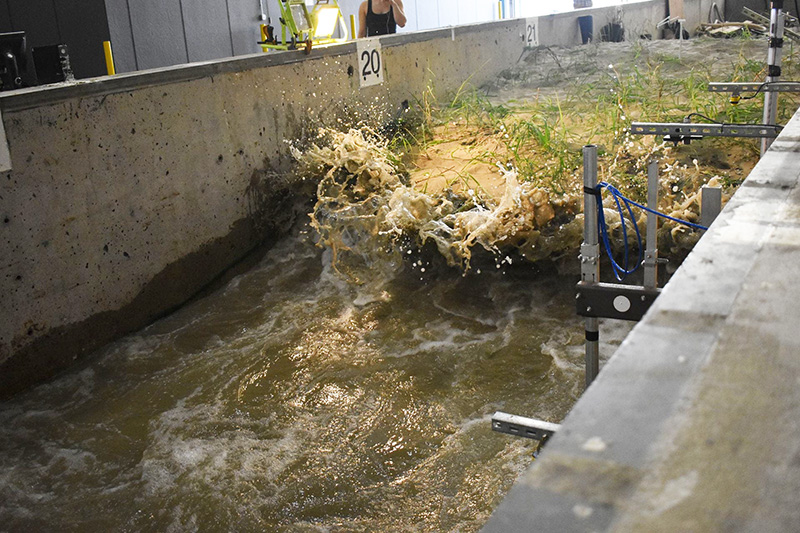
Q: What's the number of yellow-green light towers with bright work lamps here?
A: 1